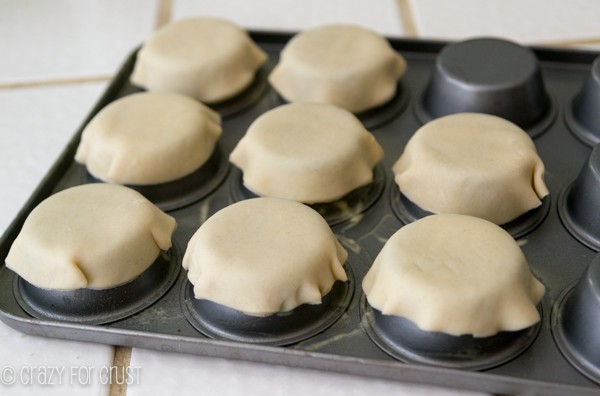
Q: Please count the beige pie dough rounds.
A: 8